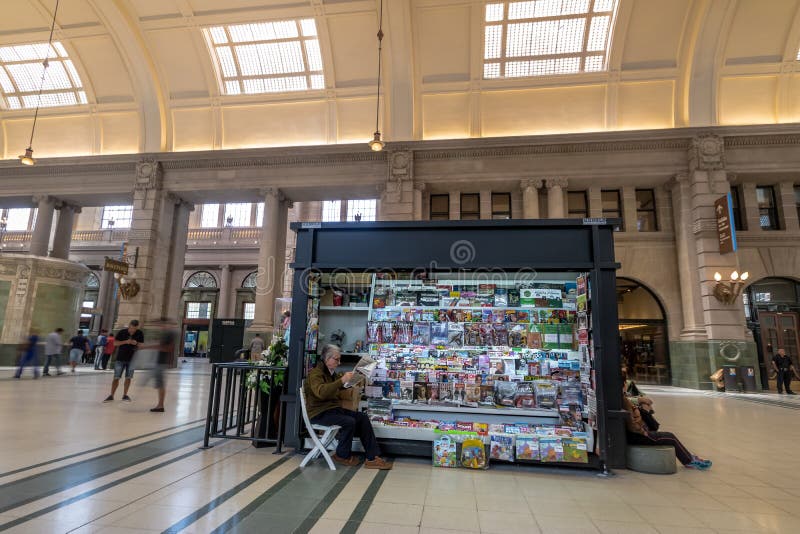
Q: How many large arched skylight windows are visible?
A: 3